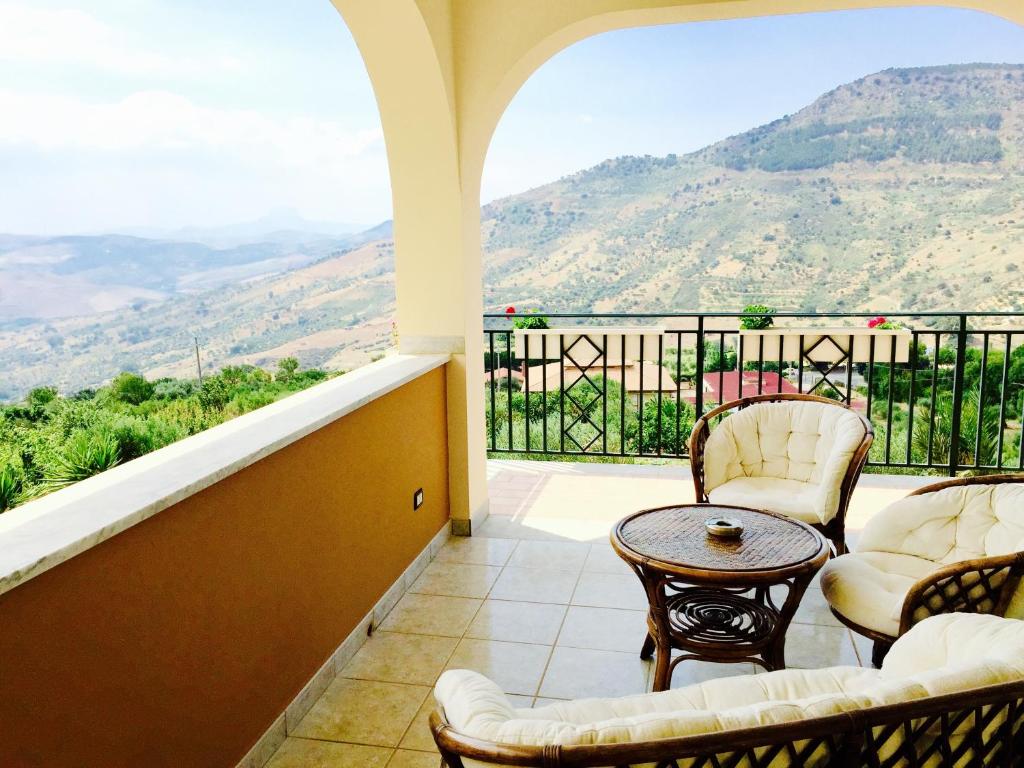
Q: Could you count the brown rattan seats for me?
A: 3